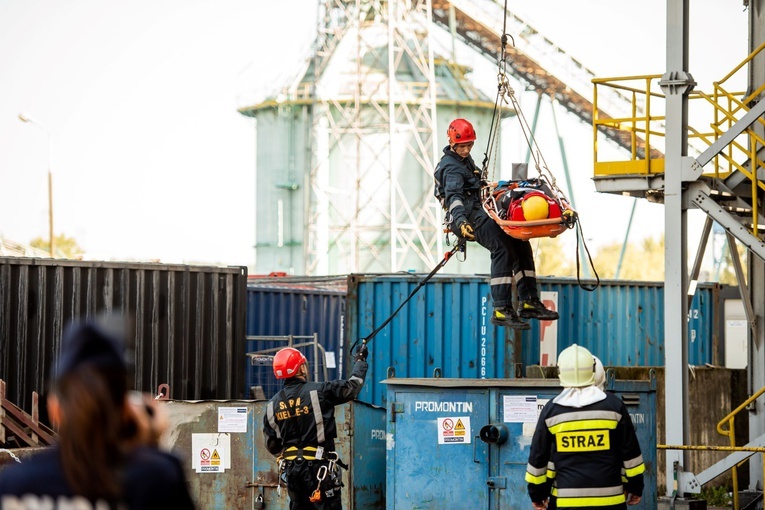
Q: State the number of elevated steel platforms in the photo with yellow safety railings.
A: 1